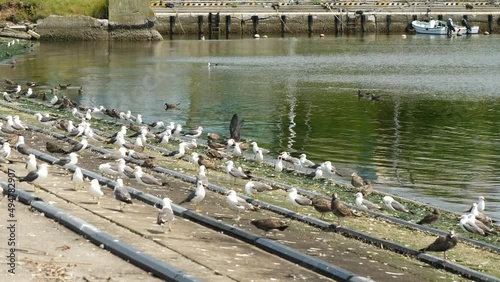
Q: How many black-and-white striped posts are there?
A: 0